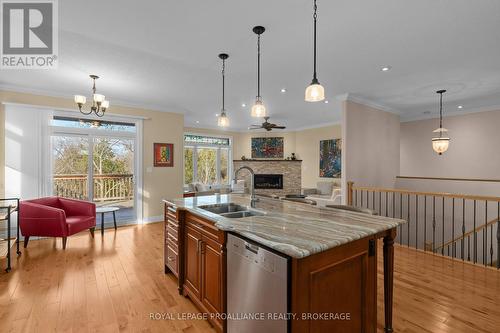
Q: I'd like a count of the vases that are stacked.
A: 0